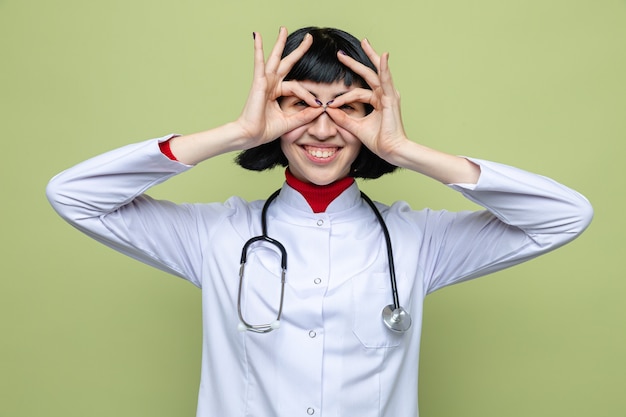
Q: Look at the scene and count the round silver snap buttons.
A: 4